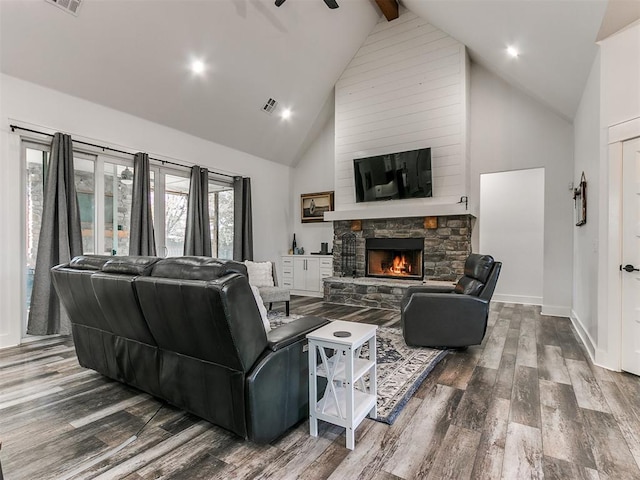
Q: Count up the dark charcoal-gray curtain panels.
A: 4